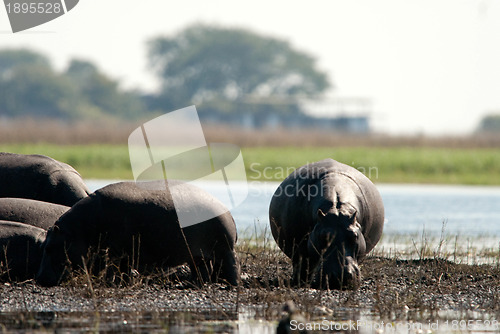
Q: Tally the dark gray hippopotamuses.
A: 5